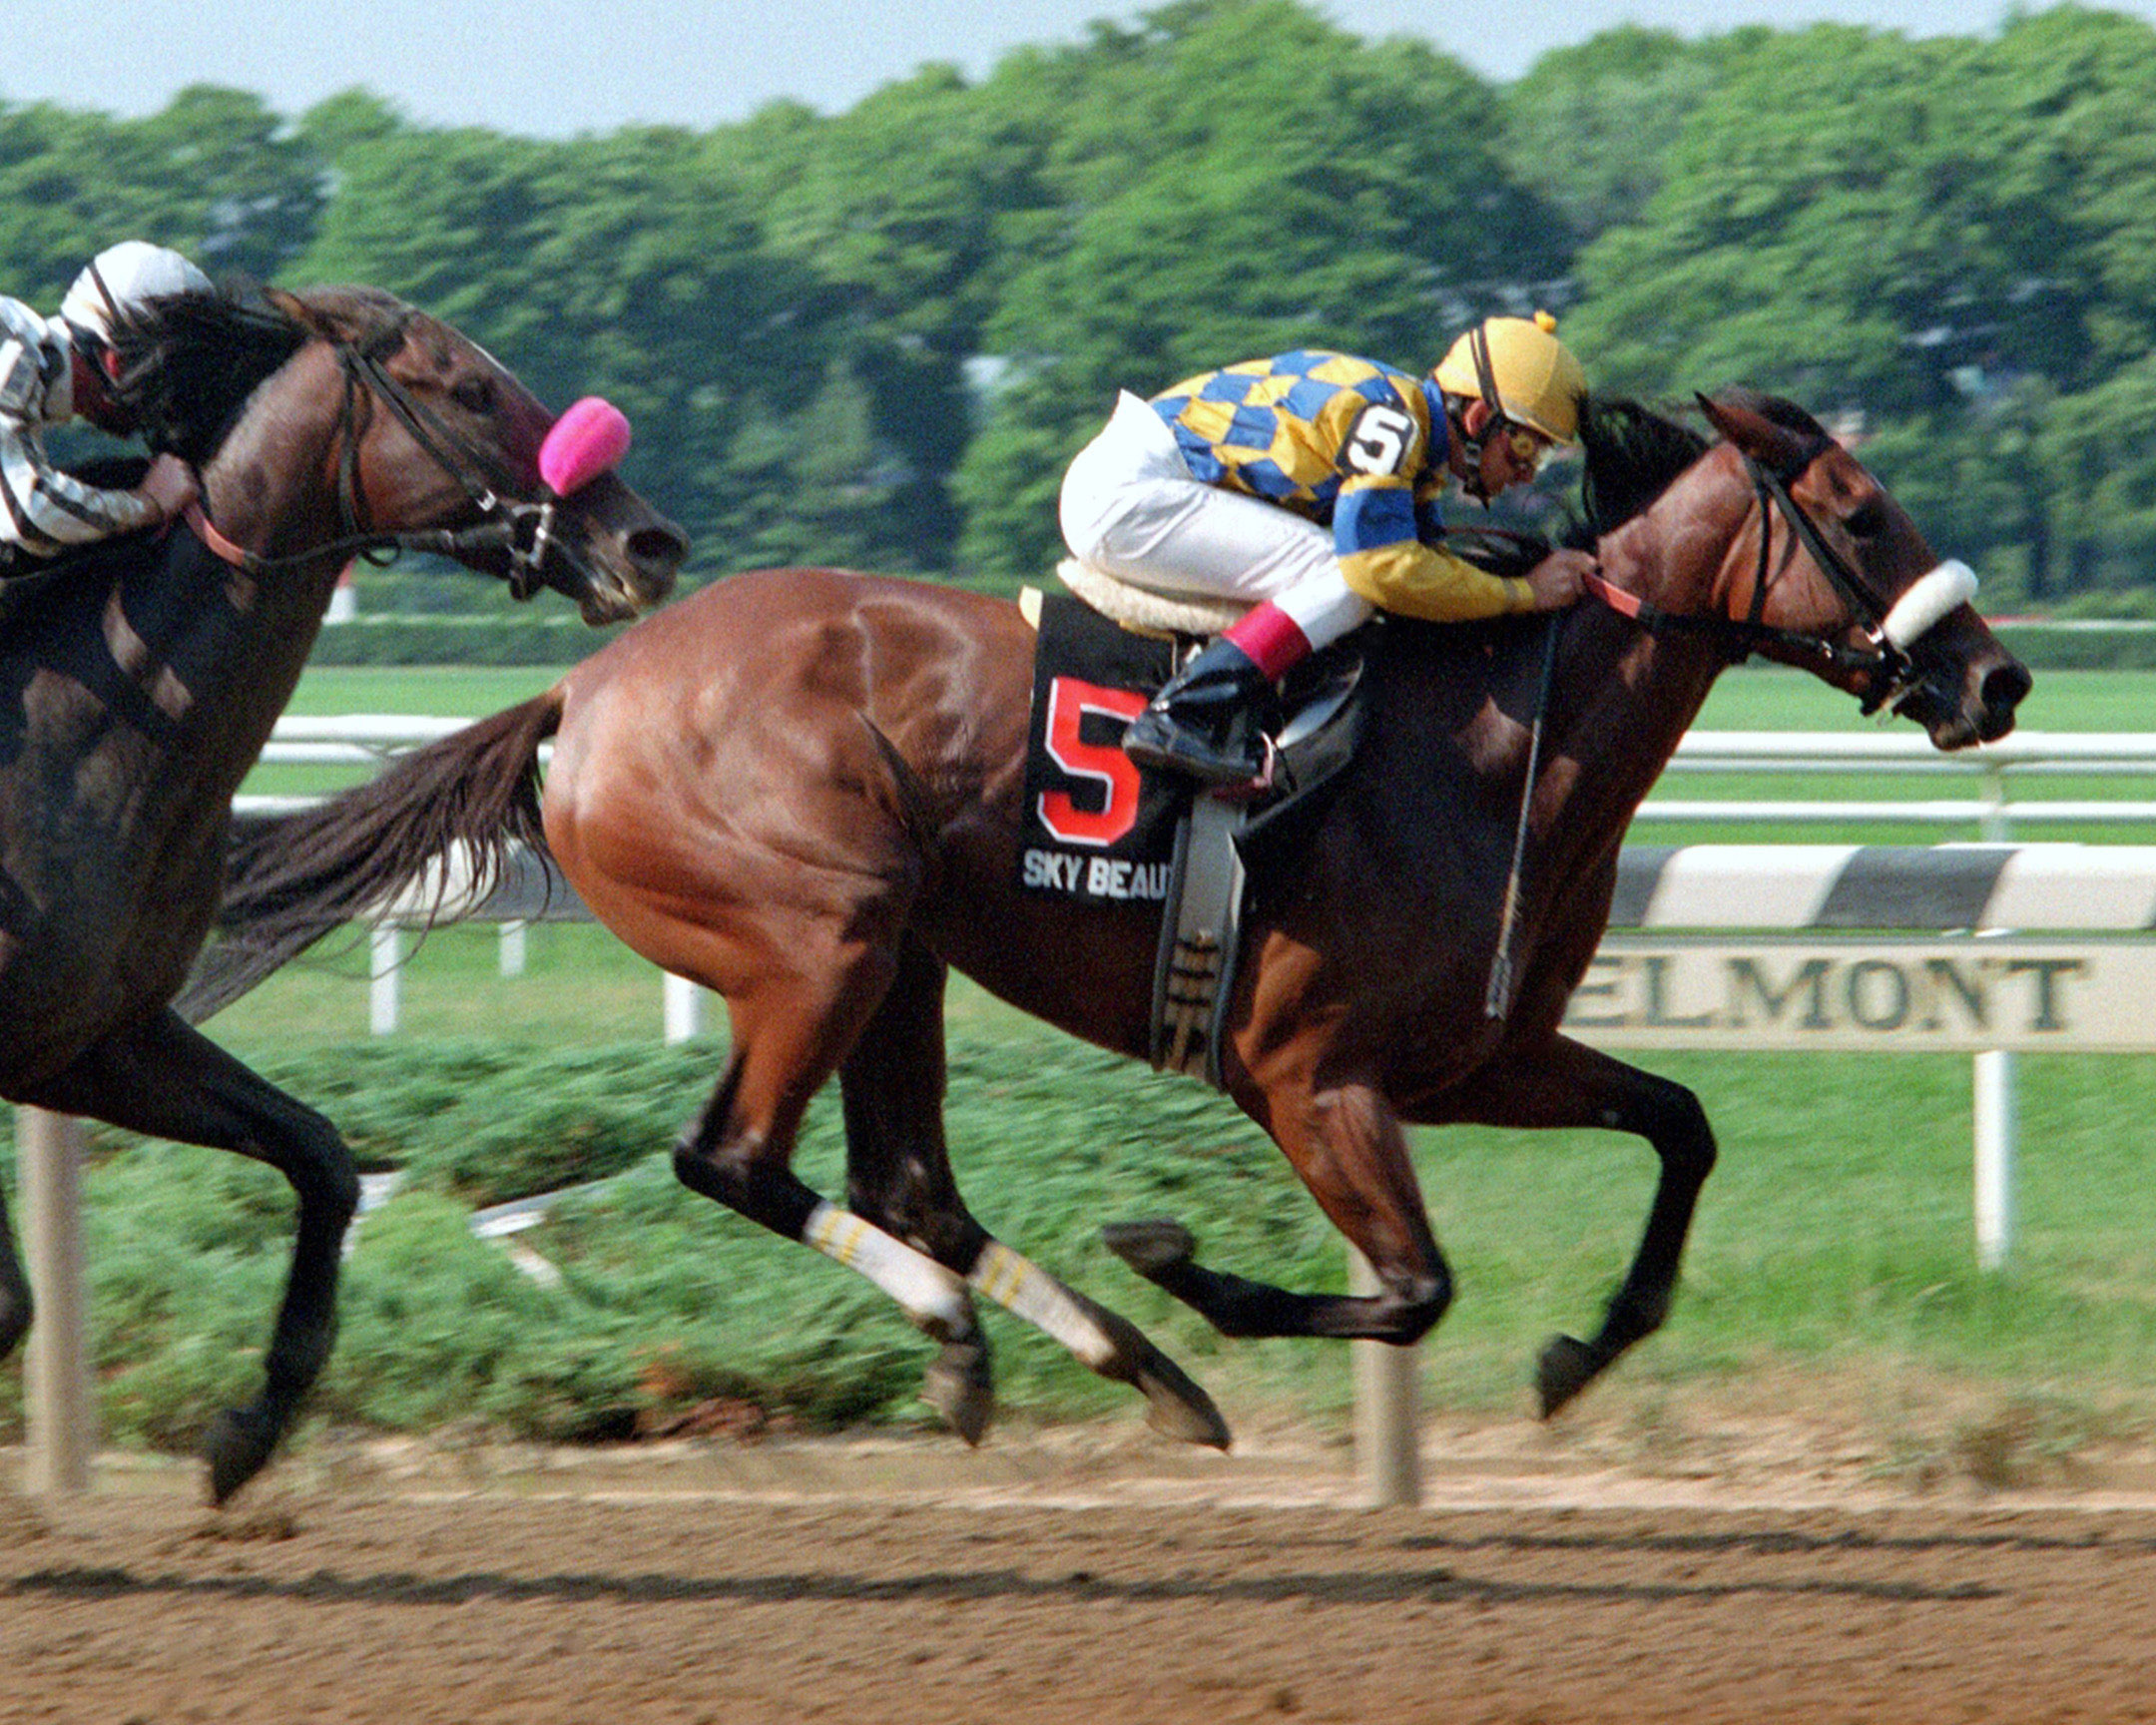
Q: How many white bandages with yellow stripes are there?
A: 2